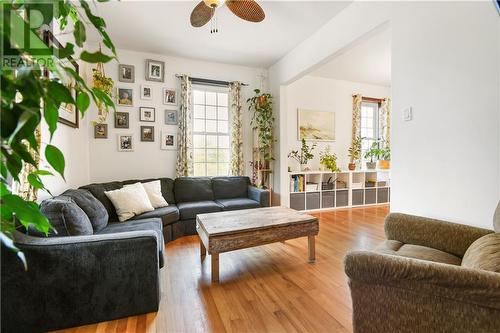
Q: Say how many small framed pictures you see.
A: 12